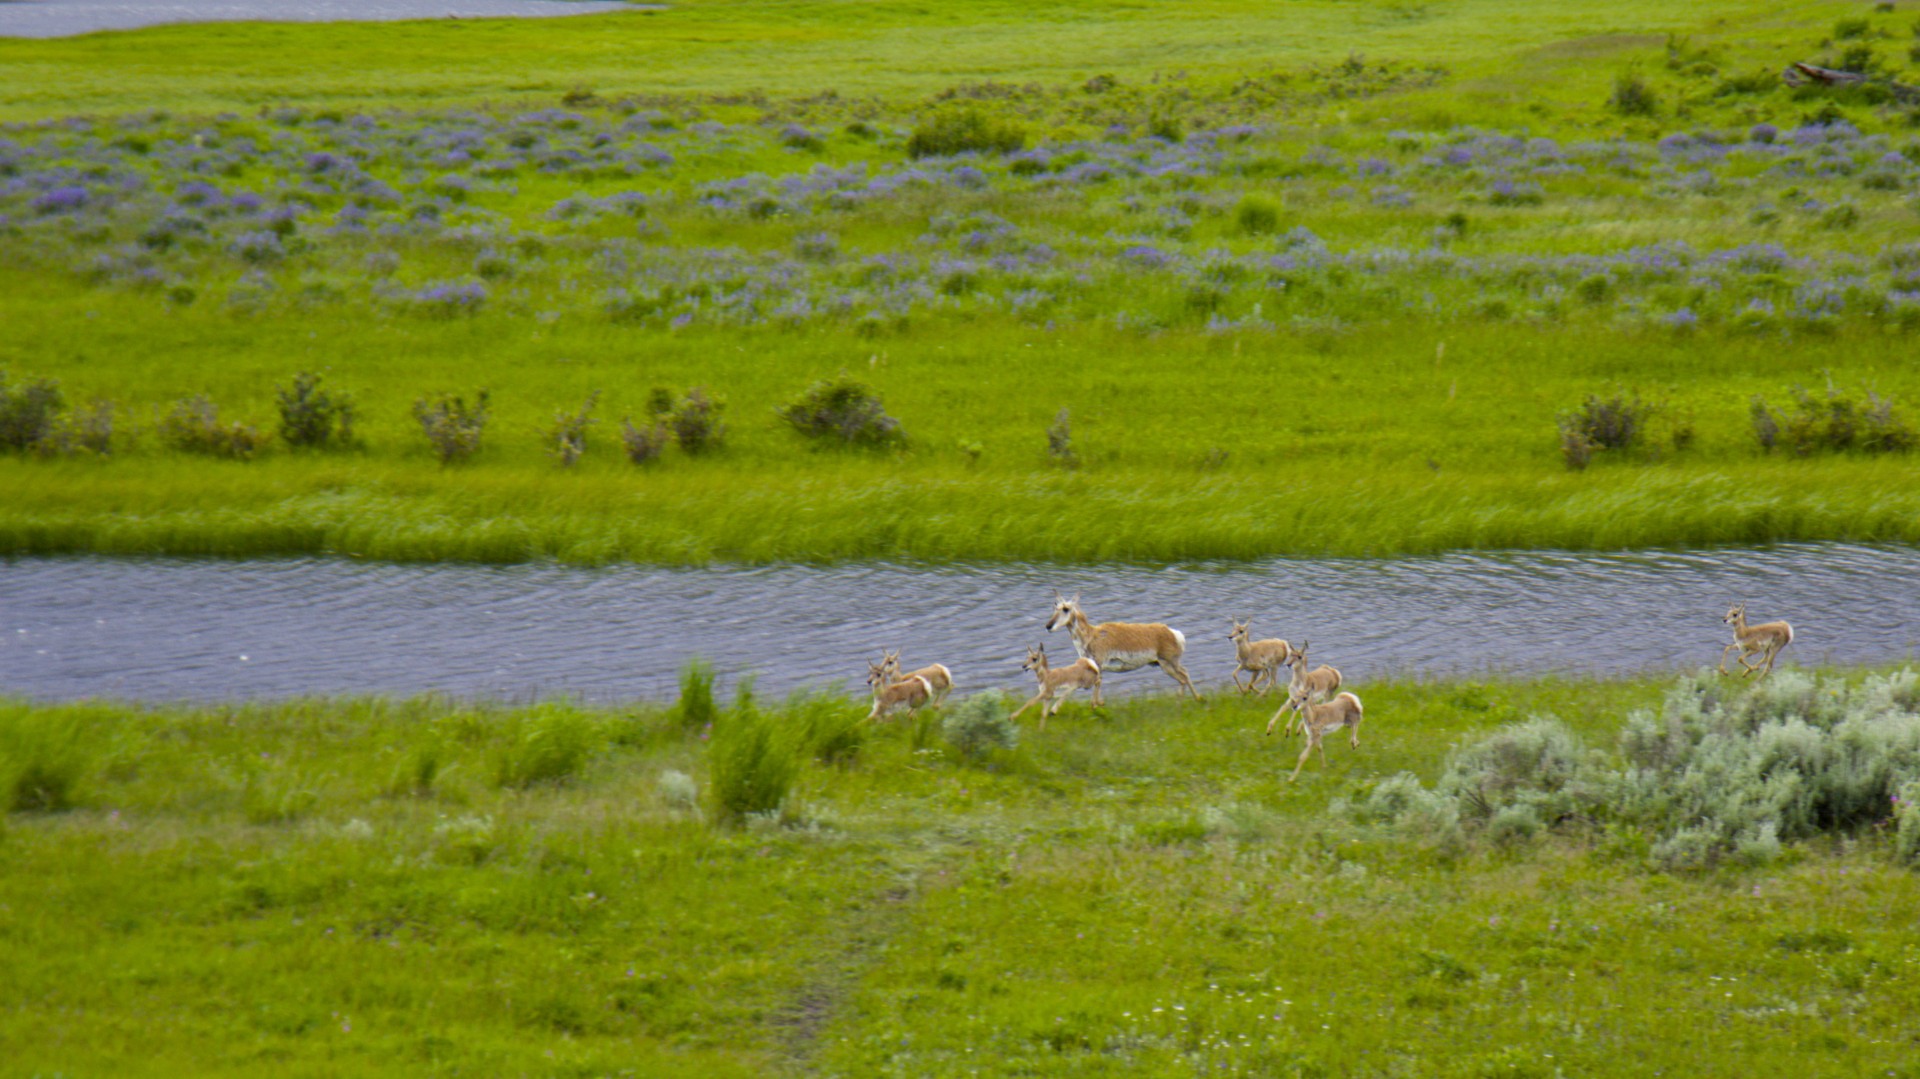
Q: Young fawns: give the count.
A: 7